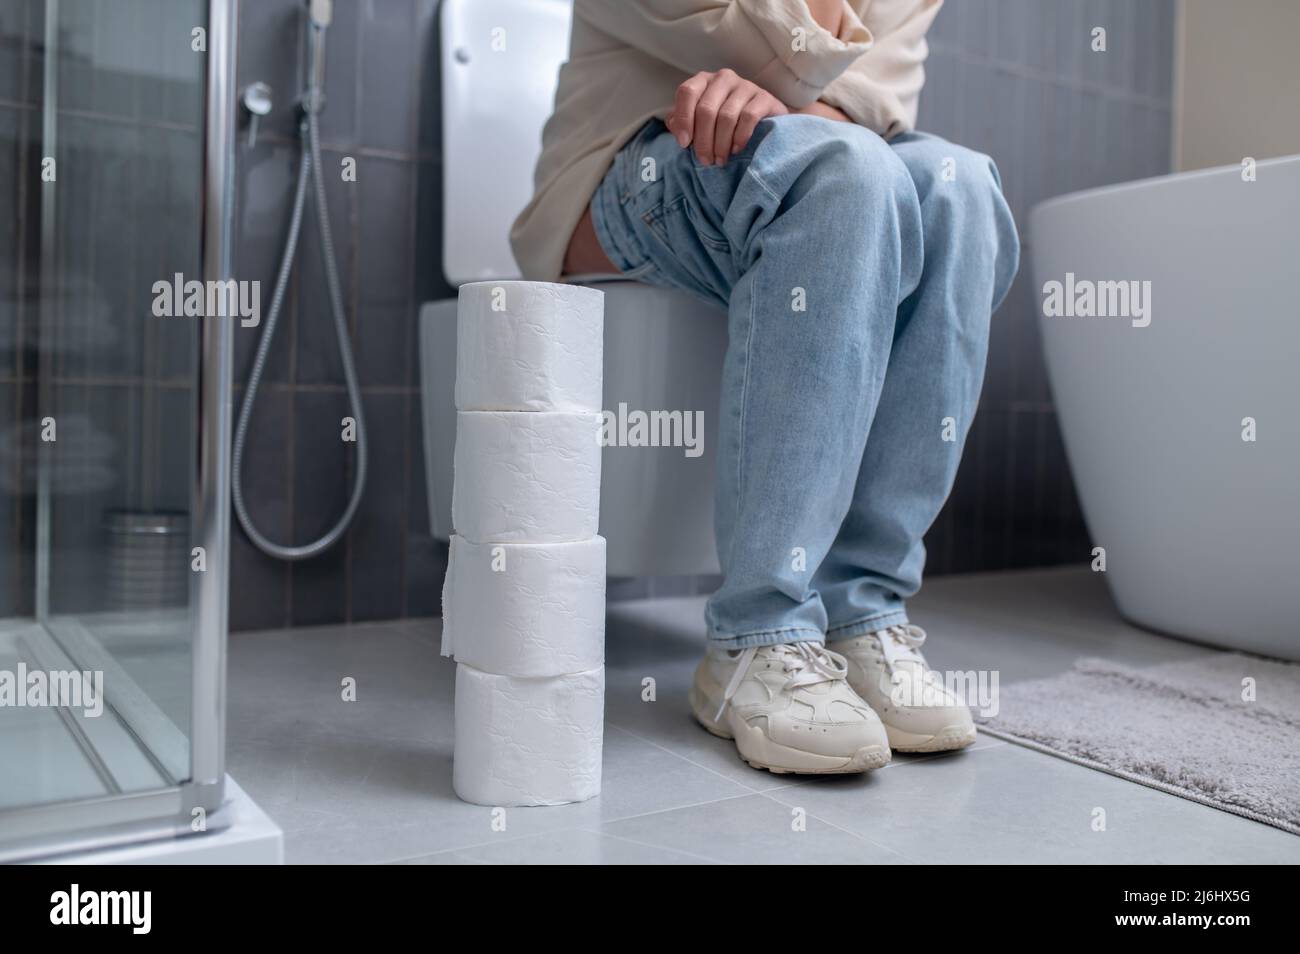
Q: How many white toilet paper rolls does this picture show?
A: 4